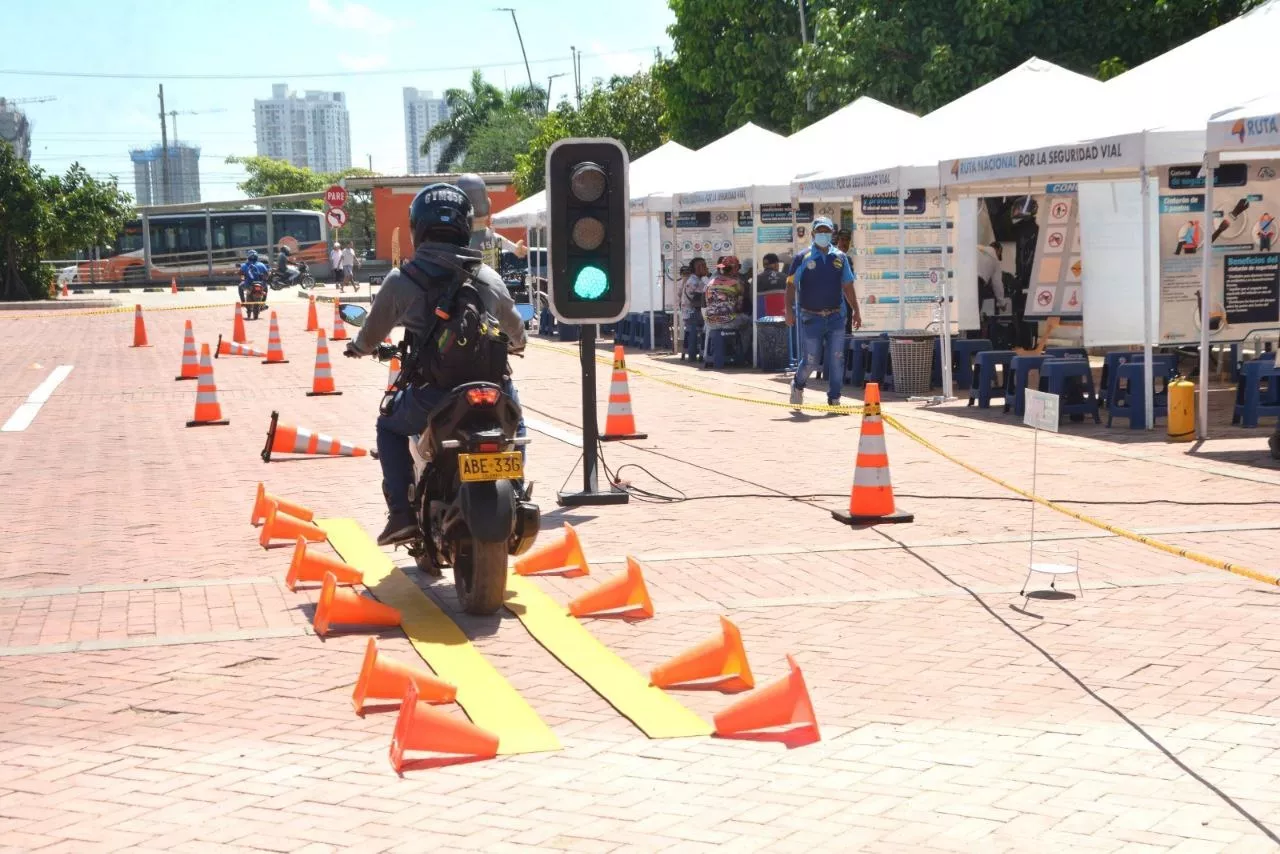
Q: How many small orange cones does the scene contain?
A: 10